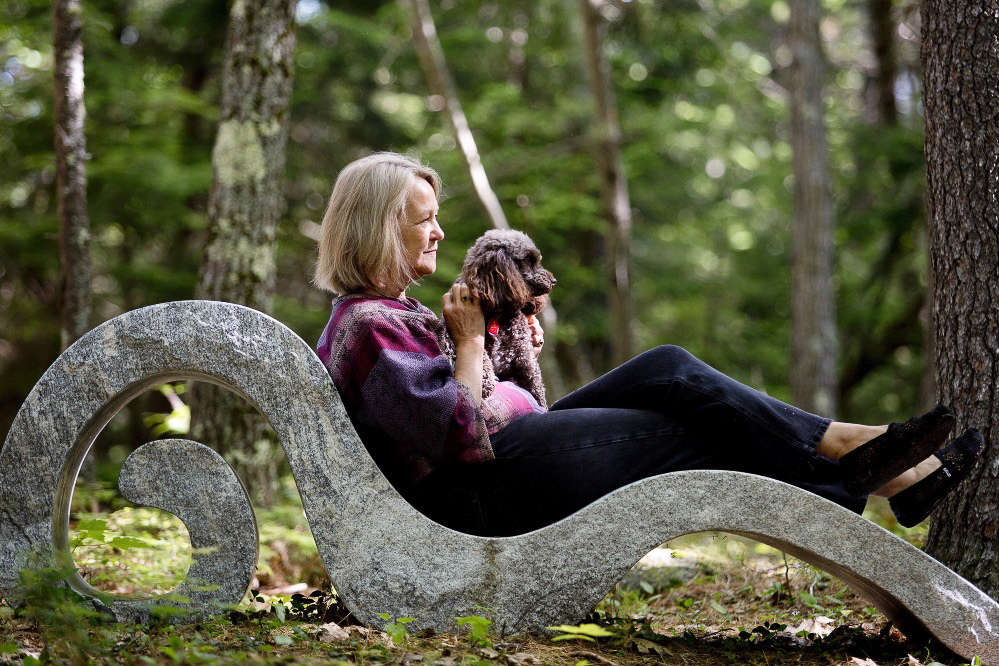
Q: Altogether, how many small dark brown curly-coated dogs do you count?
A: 1